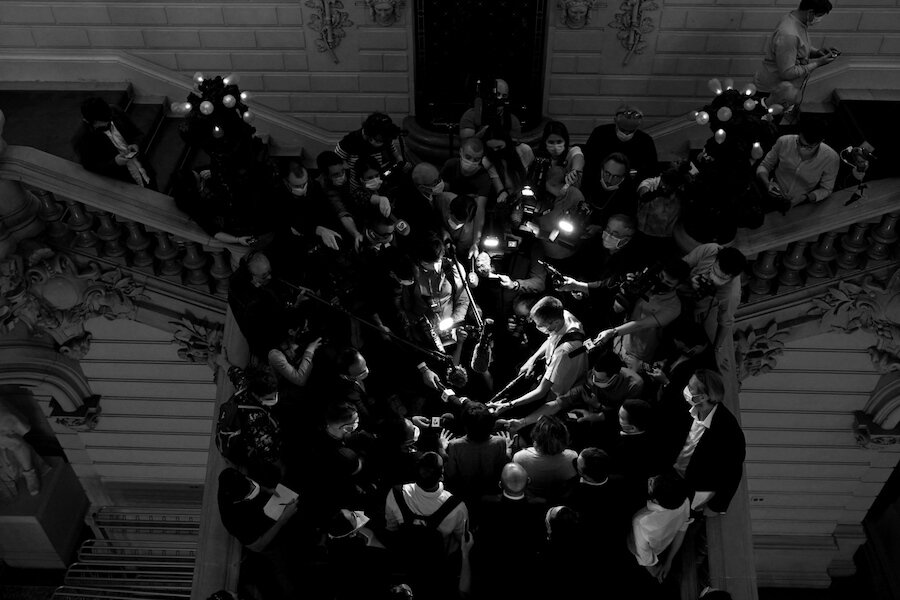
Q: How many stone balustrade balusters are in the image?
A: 12